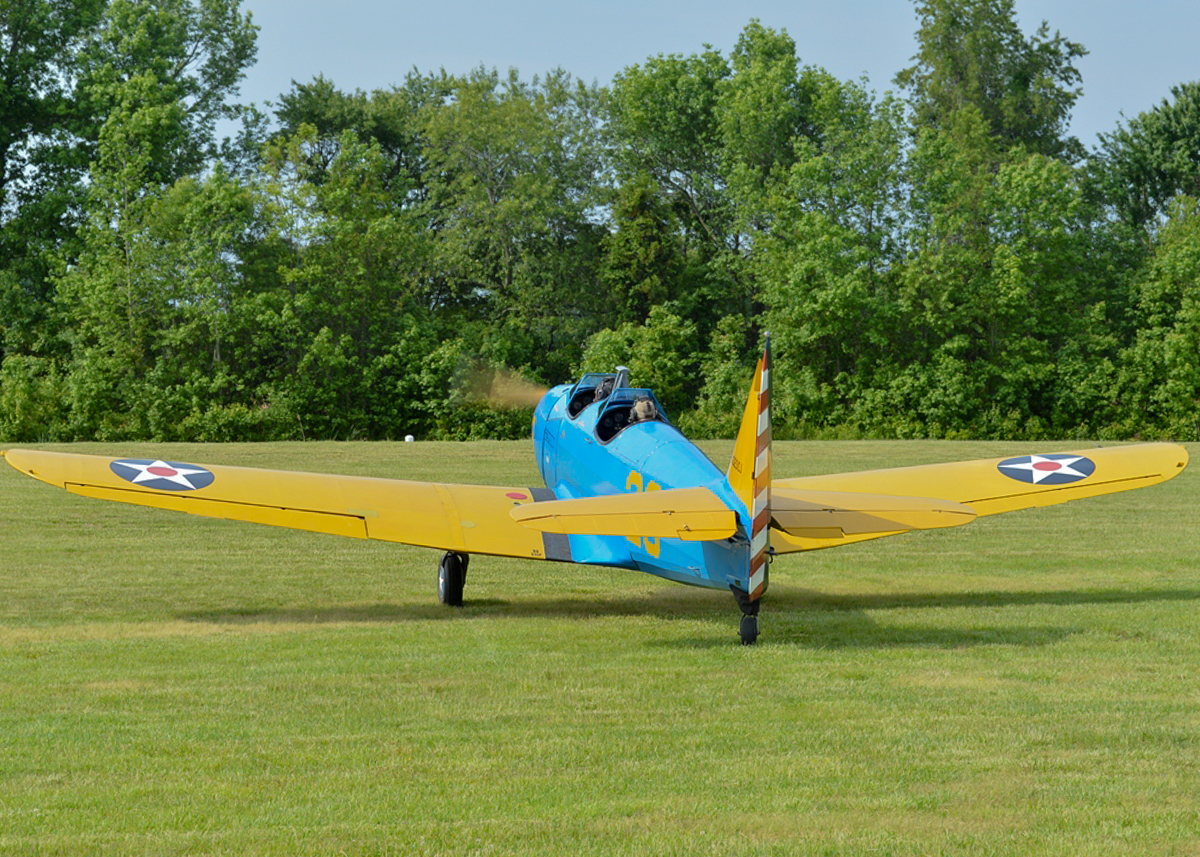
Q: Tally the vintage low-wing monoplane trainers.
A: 1